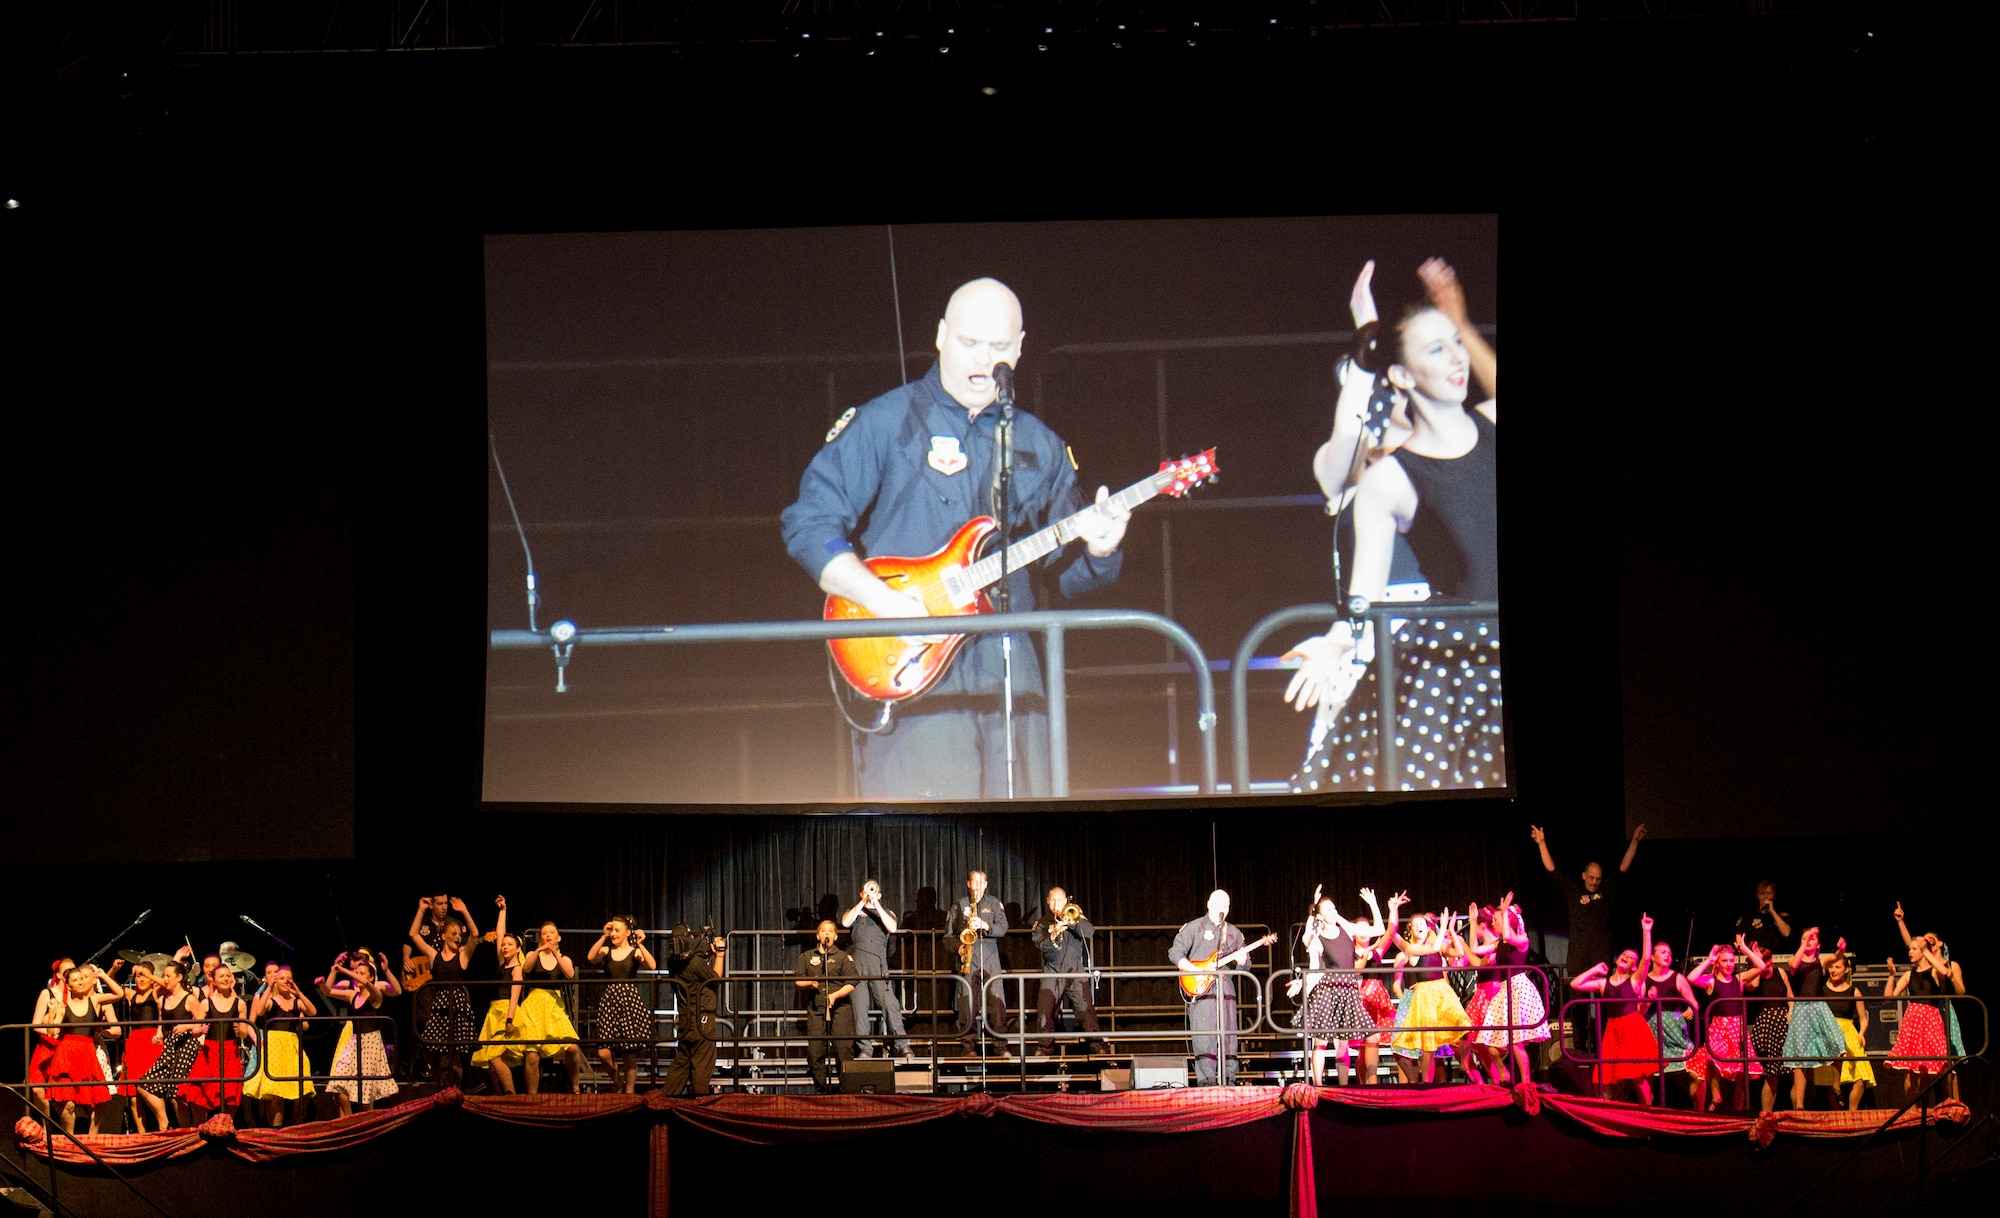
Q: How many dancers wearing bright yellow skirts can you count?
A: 6